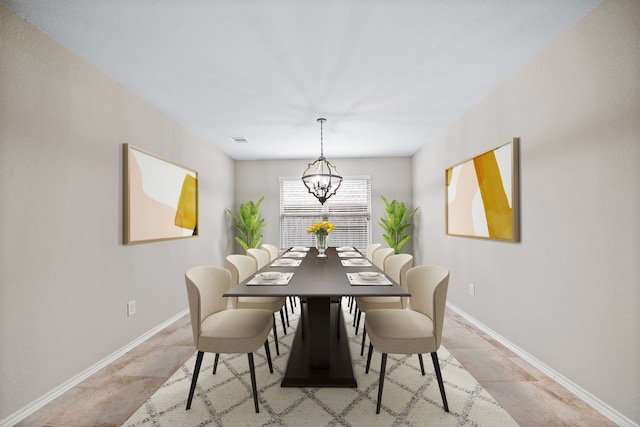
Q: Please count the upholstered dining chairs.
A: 8